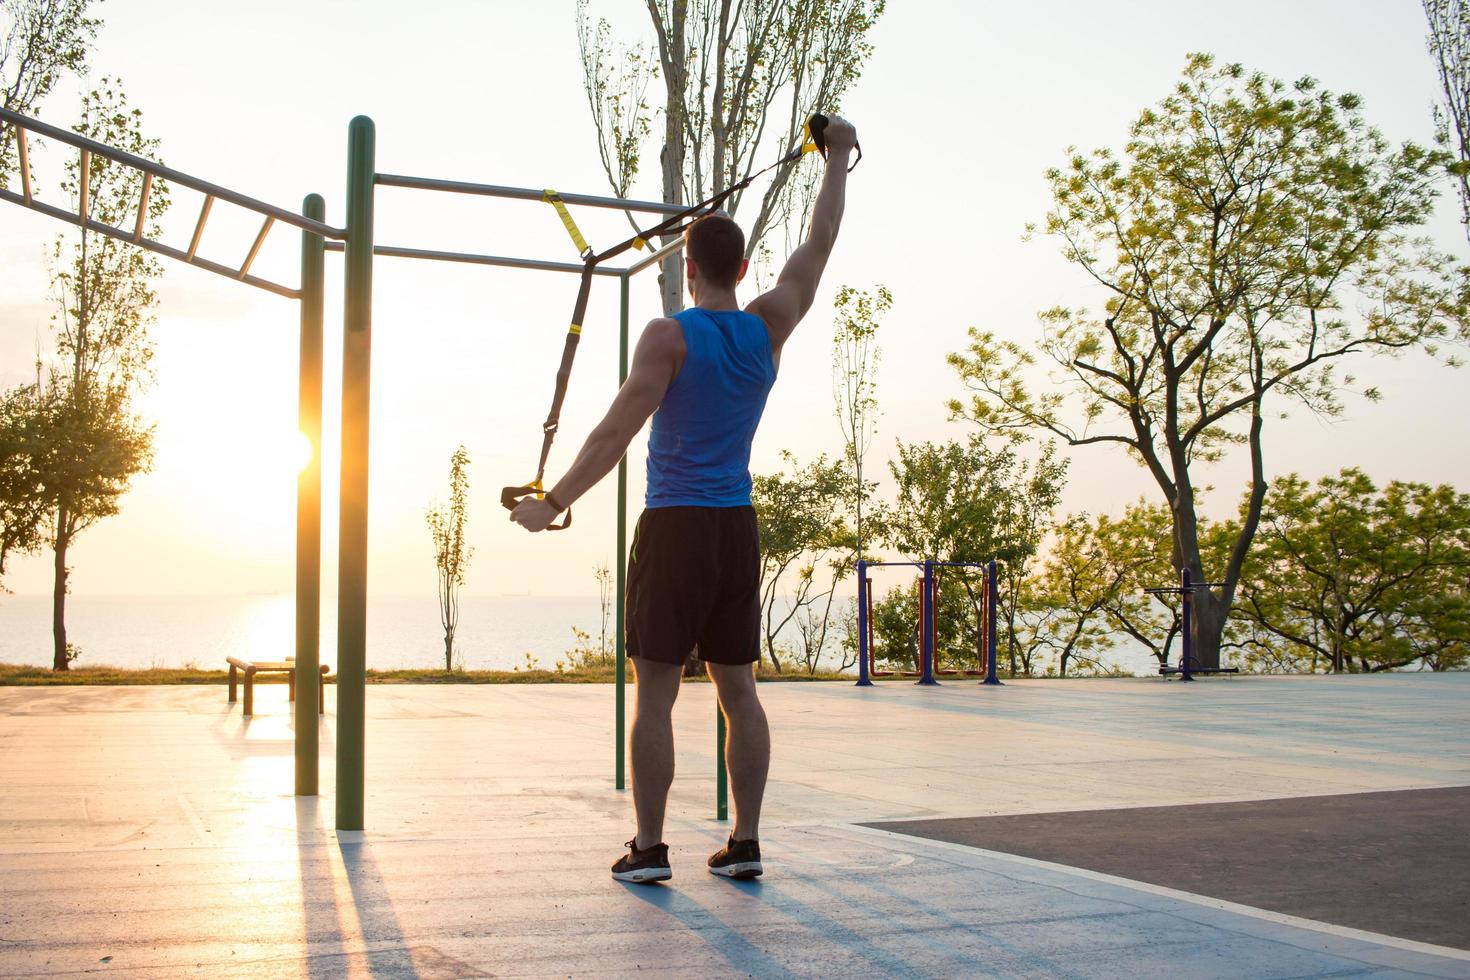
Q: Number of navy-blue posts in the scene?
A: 4